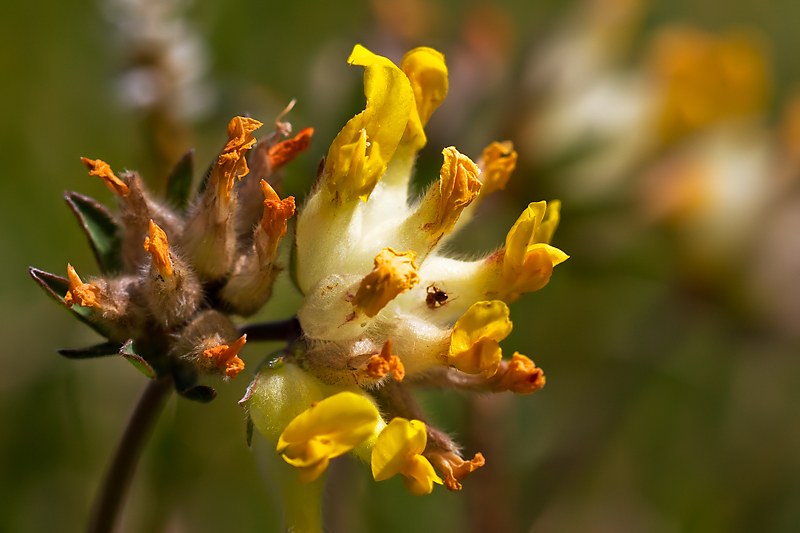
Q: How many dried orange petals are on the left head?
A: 7